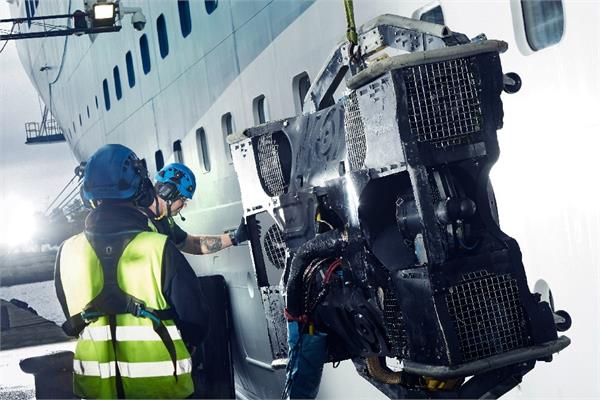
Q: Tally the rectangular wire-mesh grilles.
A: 2